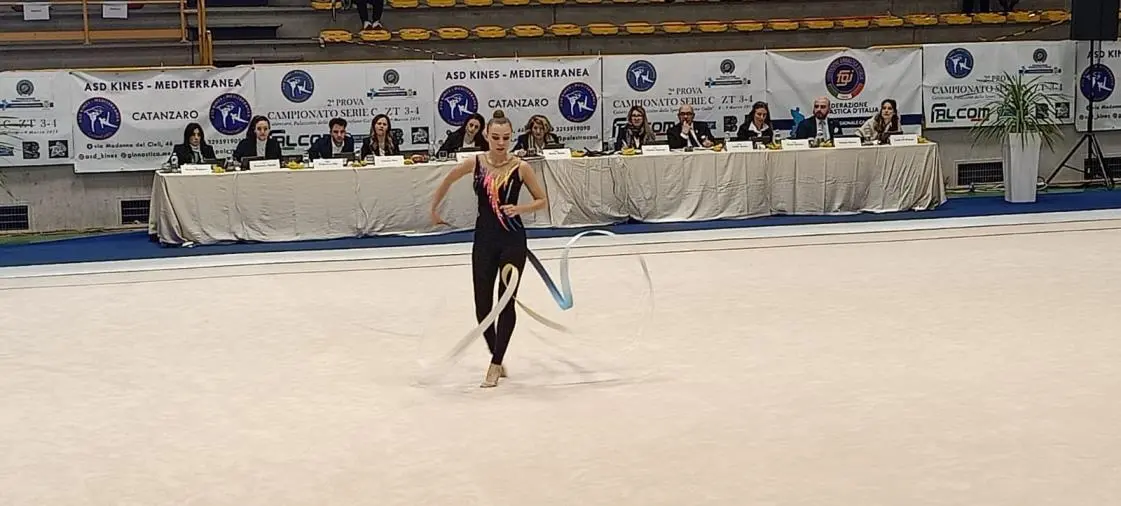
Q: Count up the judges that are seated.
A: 11